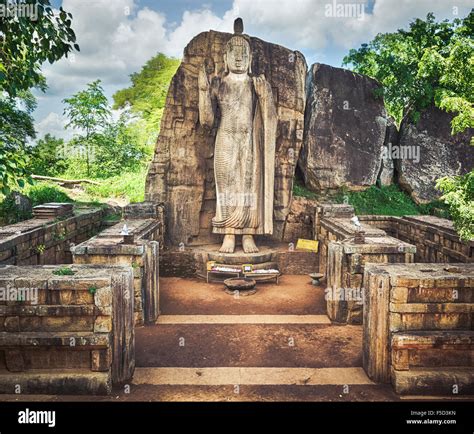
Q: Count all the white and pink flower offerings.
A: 2